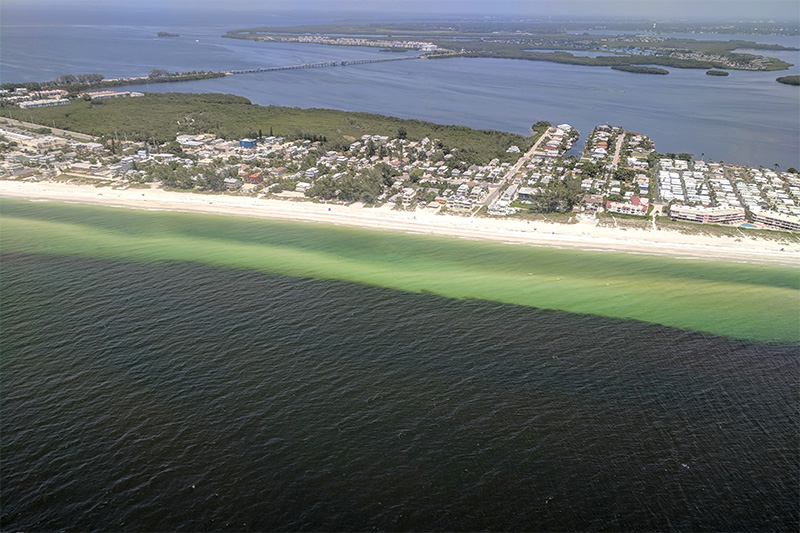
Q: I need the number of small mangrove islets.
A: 4